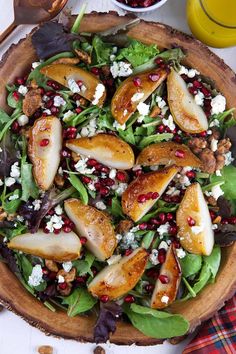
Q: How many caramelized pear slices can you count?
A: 12